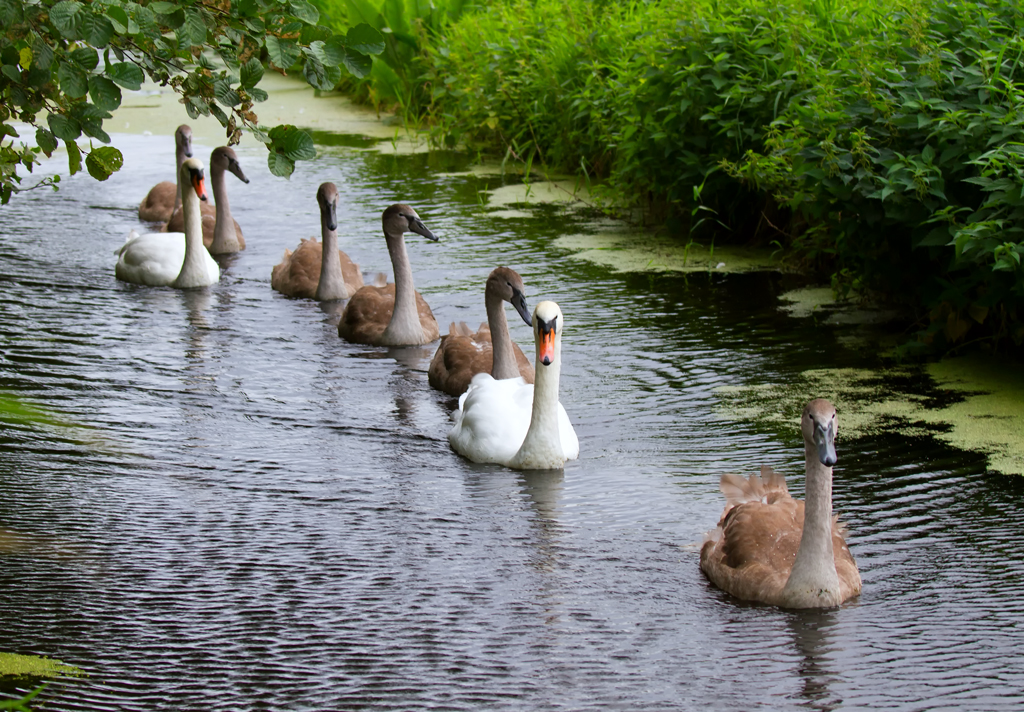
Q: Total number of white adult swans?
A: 2